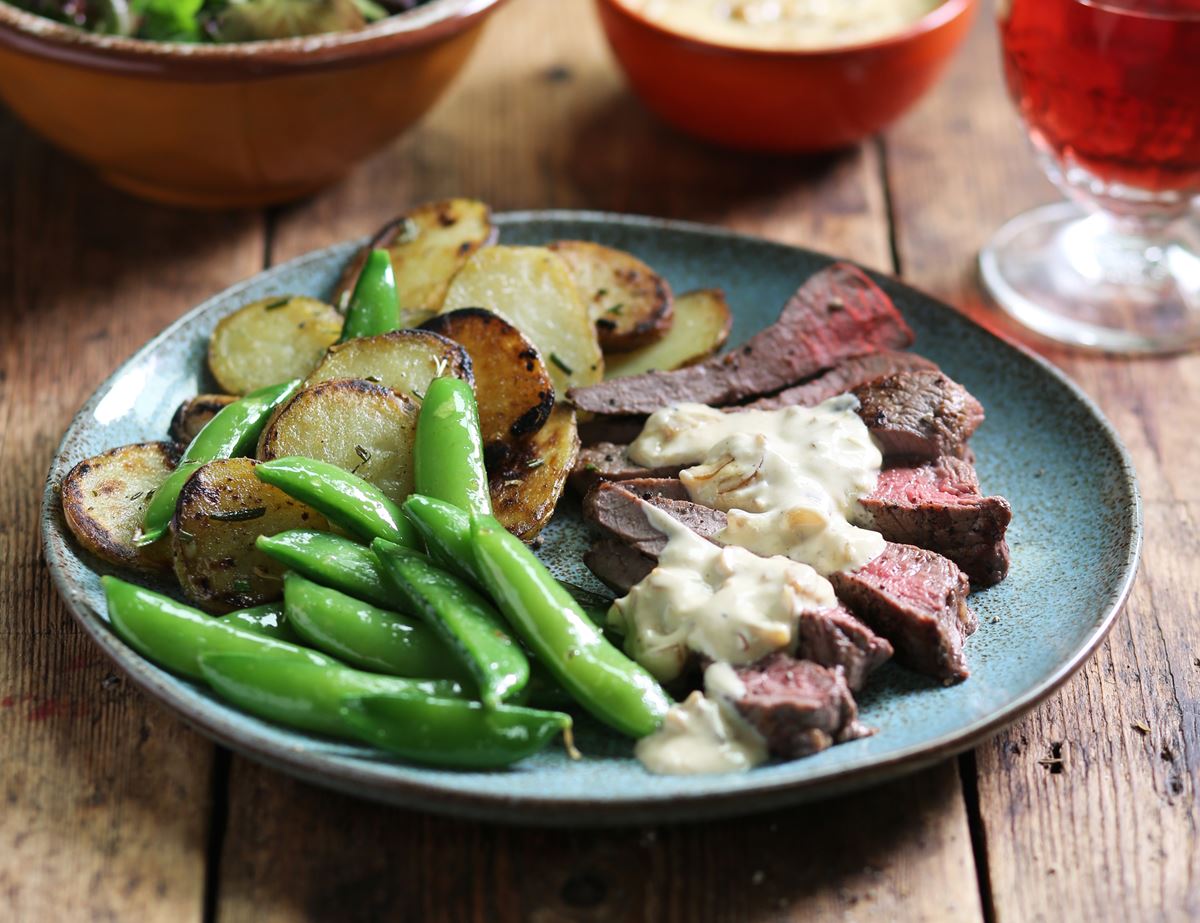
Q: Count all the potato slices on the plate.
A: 12